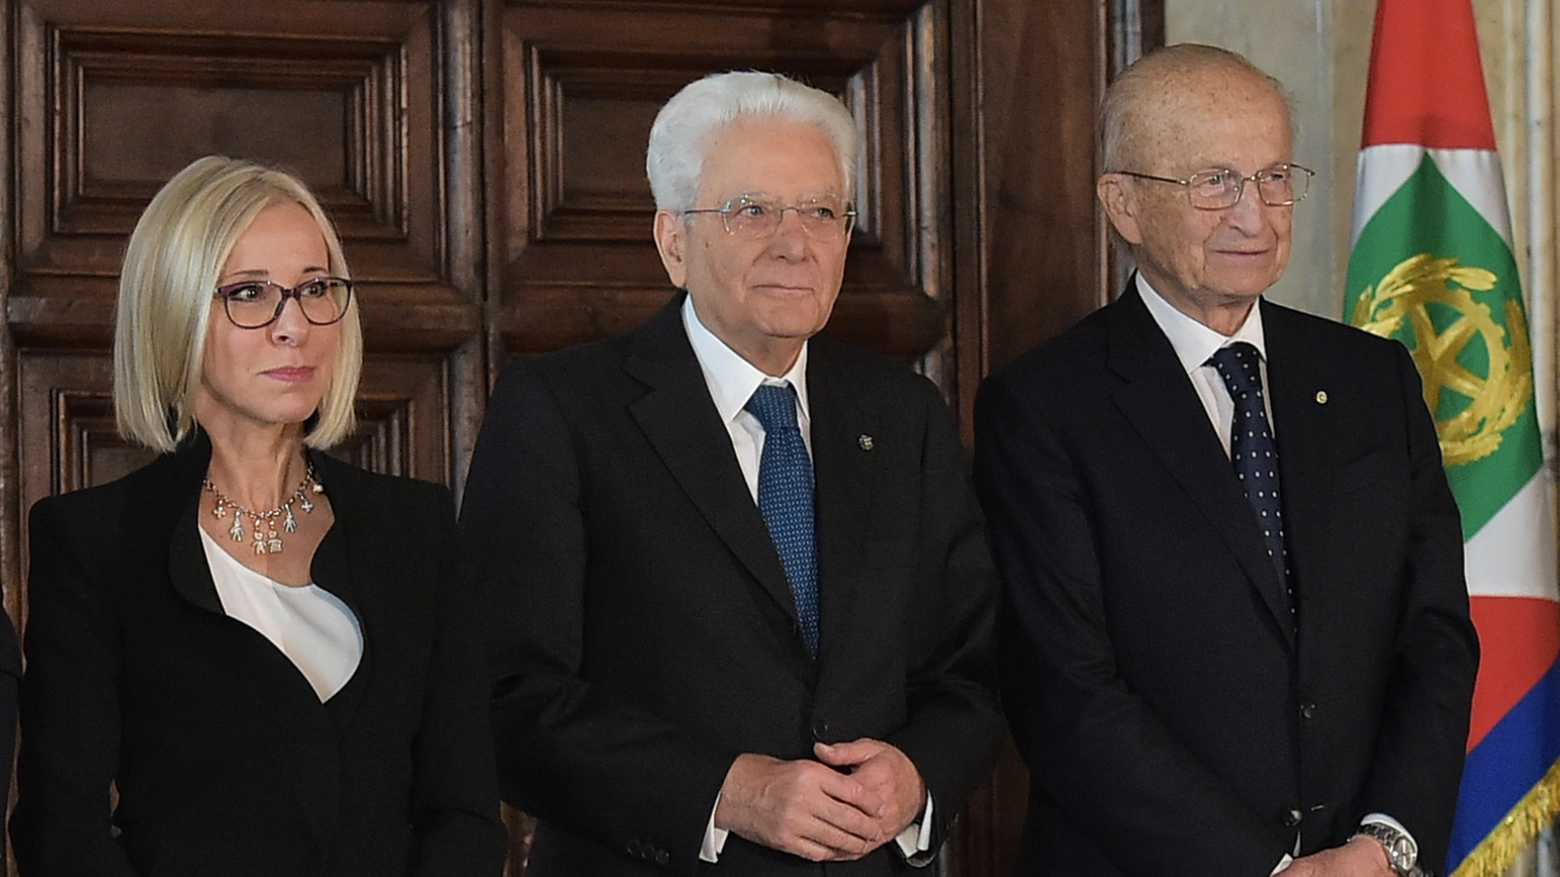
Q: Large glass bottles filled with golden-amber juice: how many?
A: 0